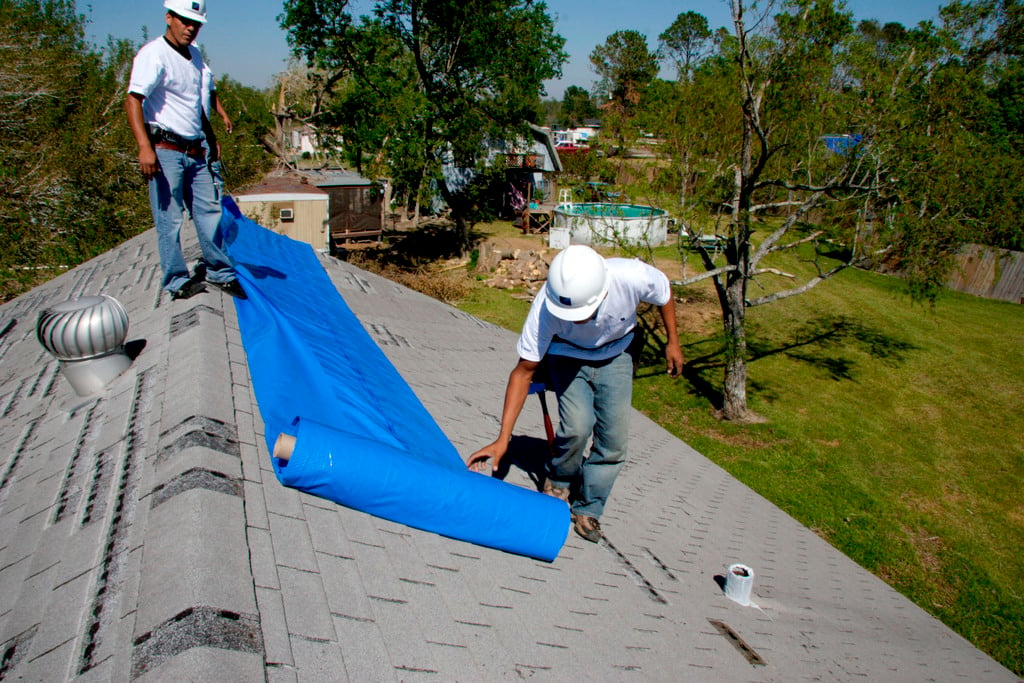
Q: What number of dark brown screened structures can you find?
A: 1